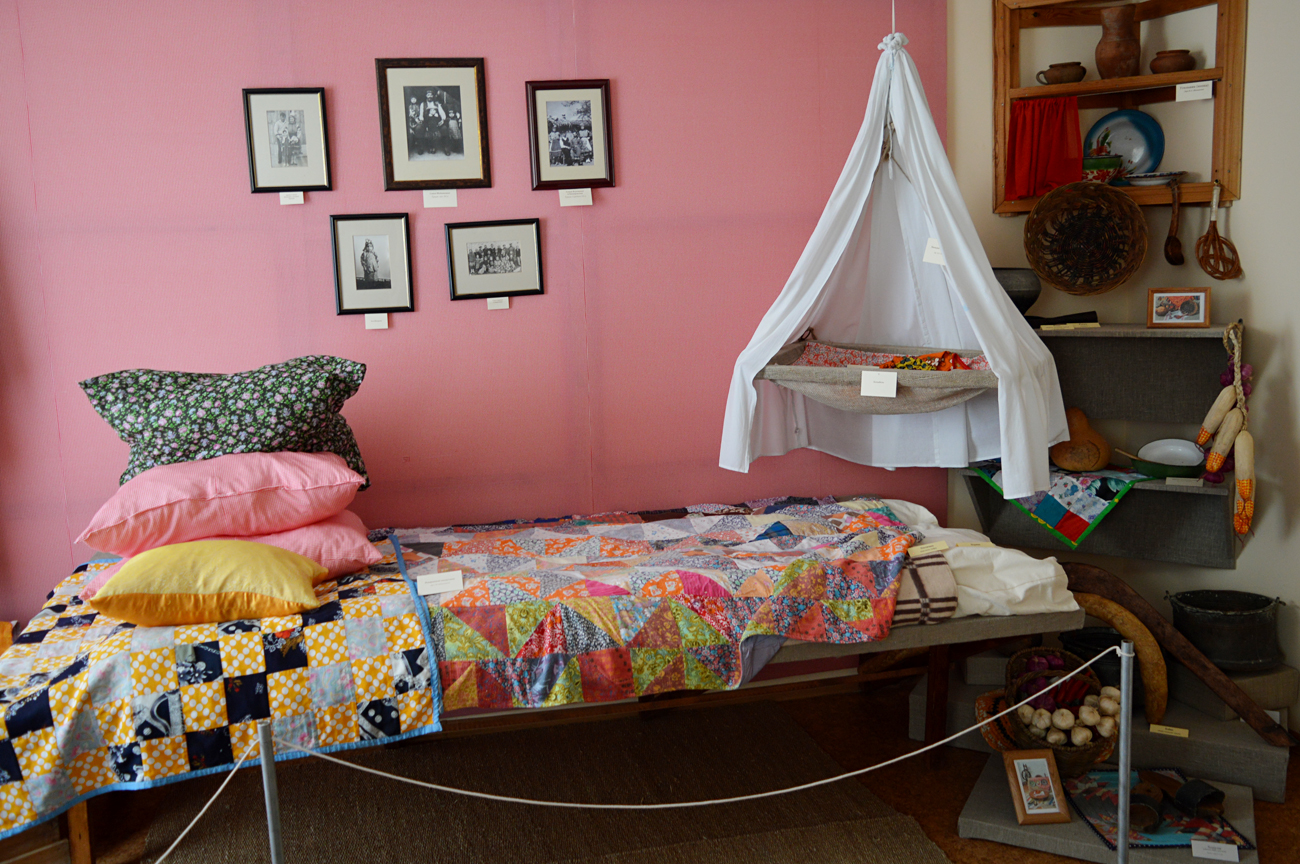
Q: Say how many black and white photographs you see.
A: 5